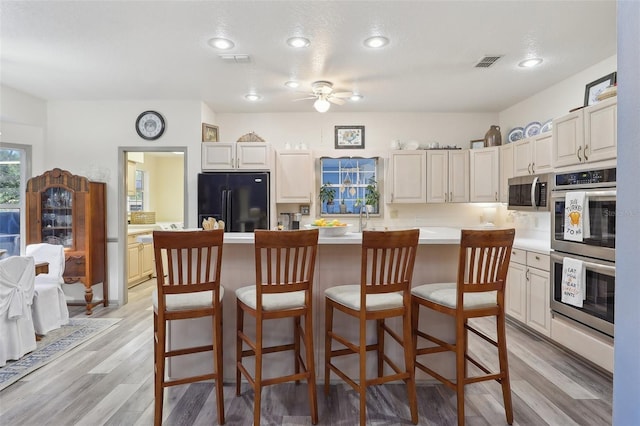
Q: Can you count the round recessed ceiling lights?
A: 7